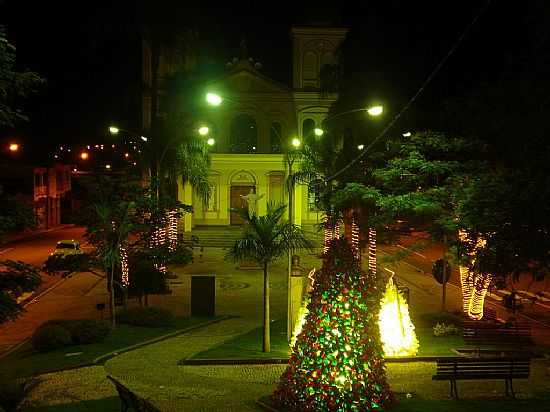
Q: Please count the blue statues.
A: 0